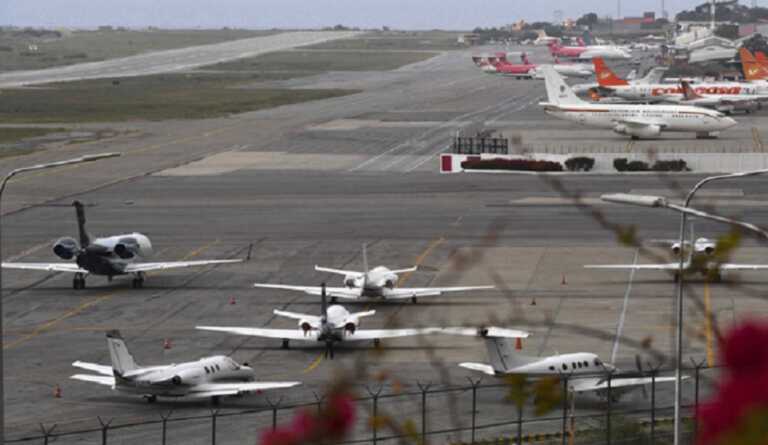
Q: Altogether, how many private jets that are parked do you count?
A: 6